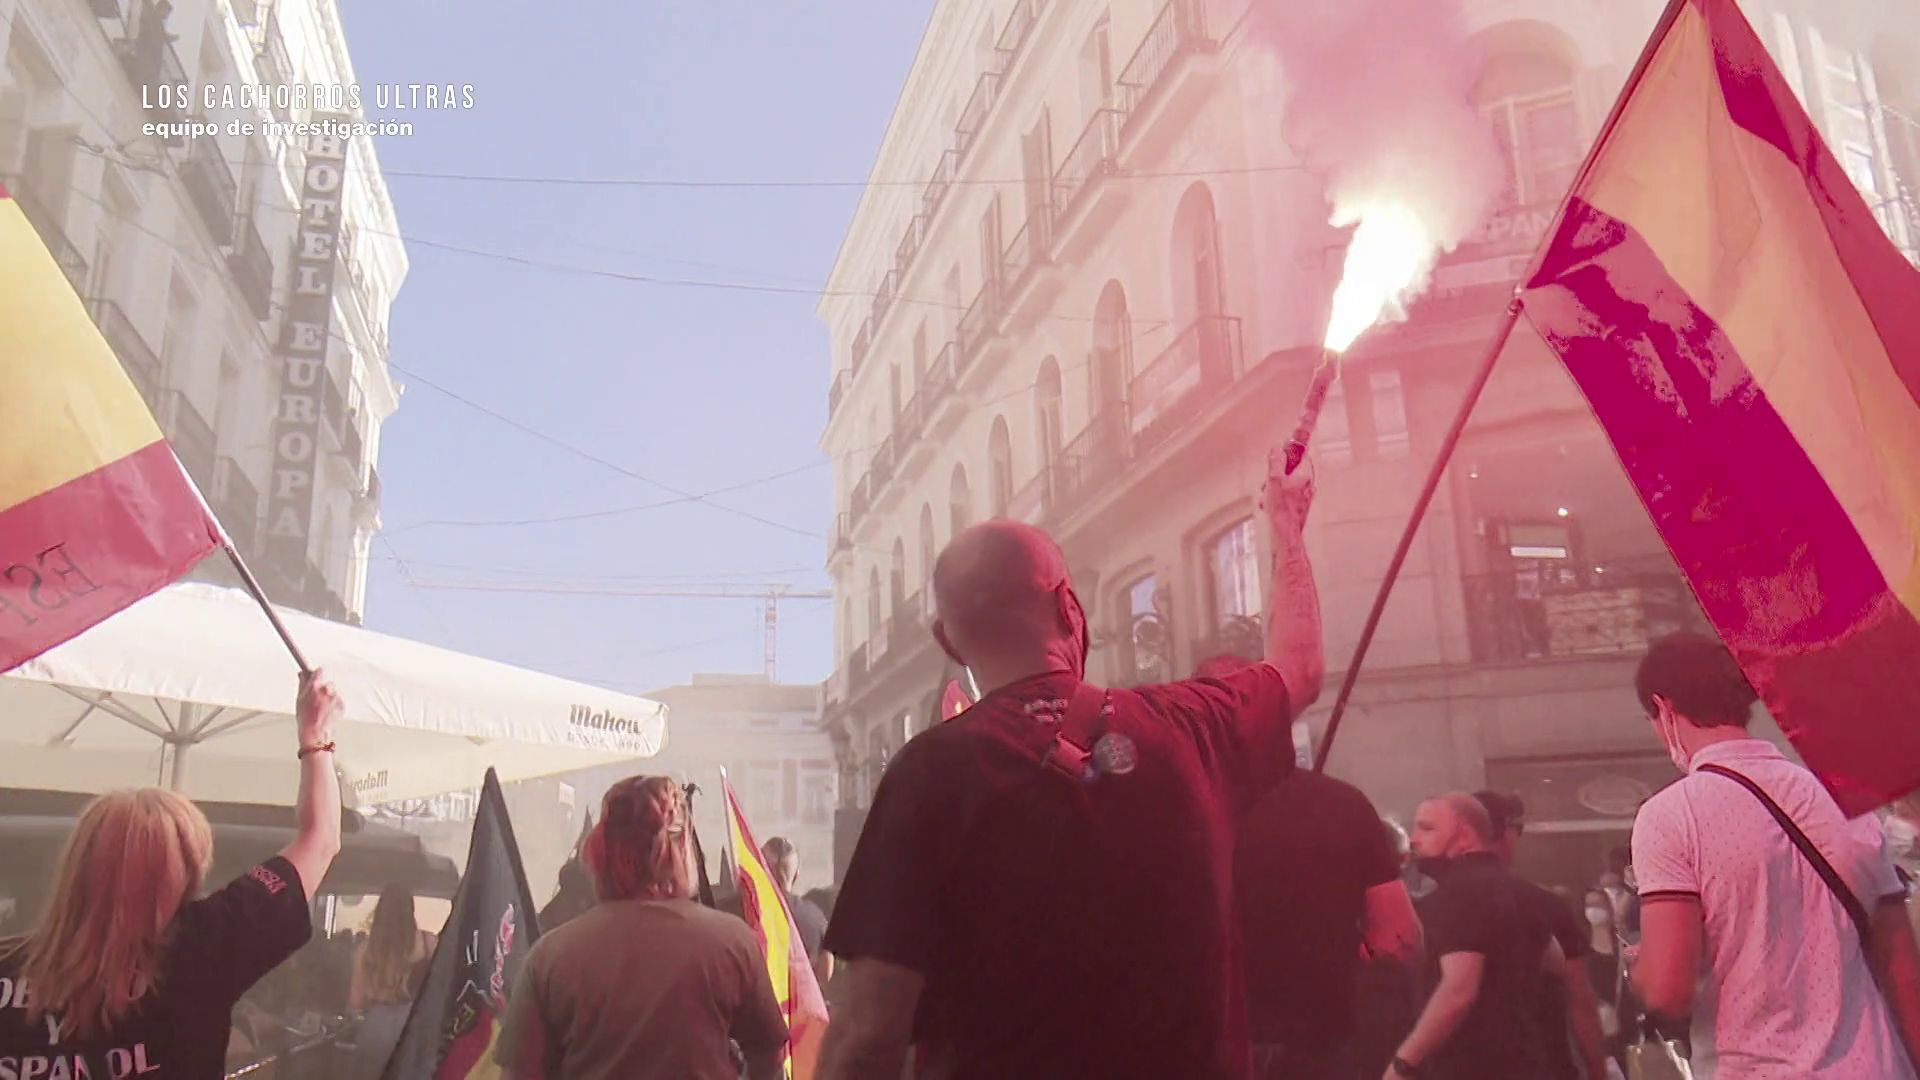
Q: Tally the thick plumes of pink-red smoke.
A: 1